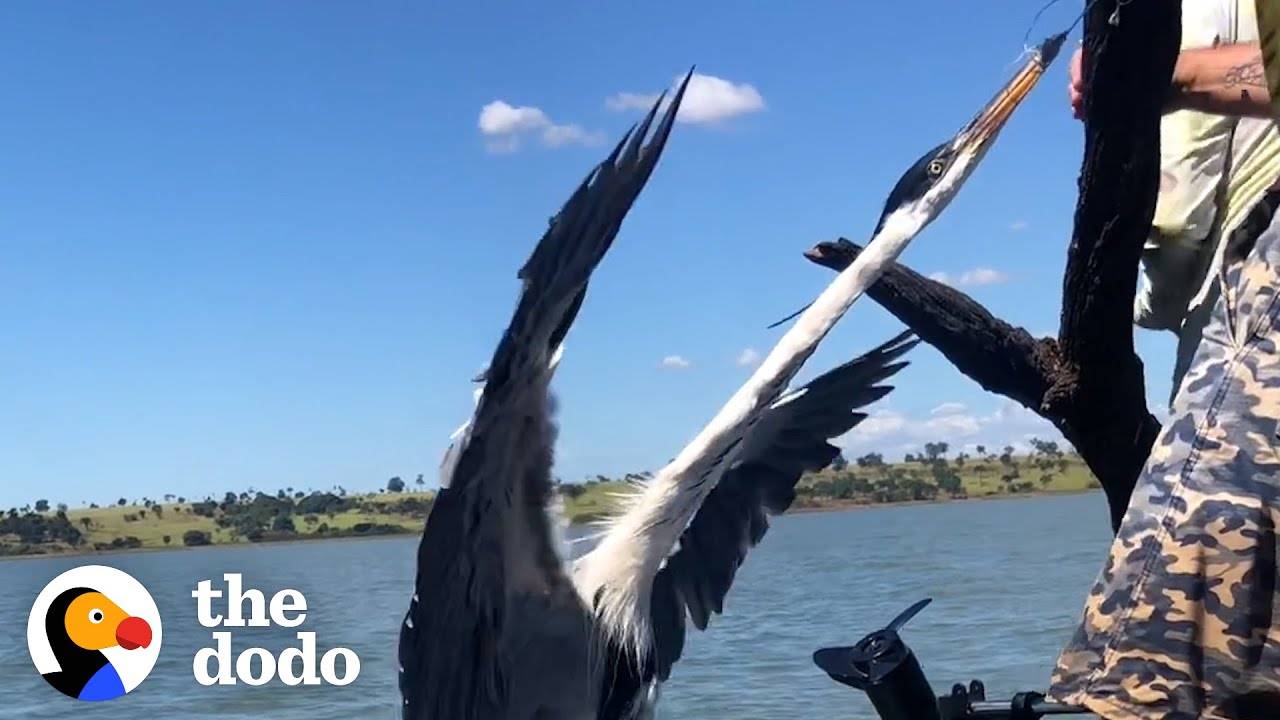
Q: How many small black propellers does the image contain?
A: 1